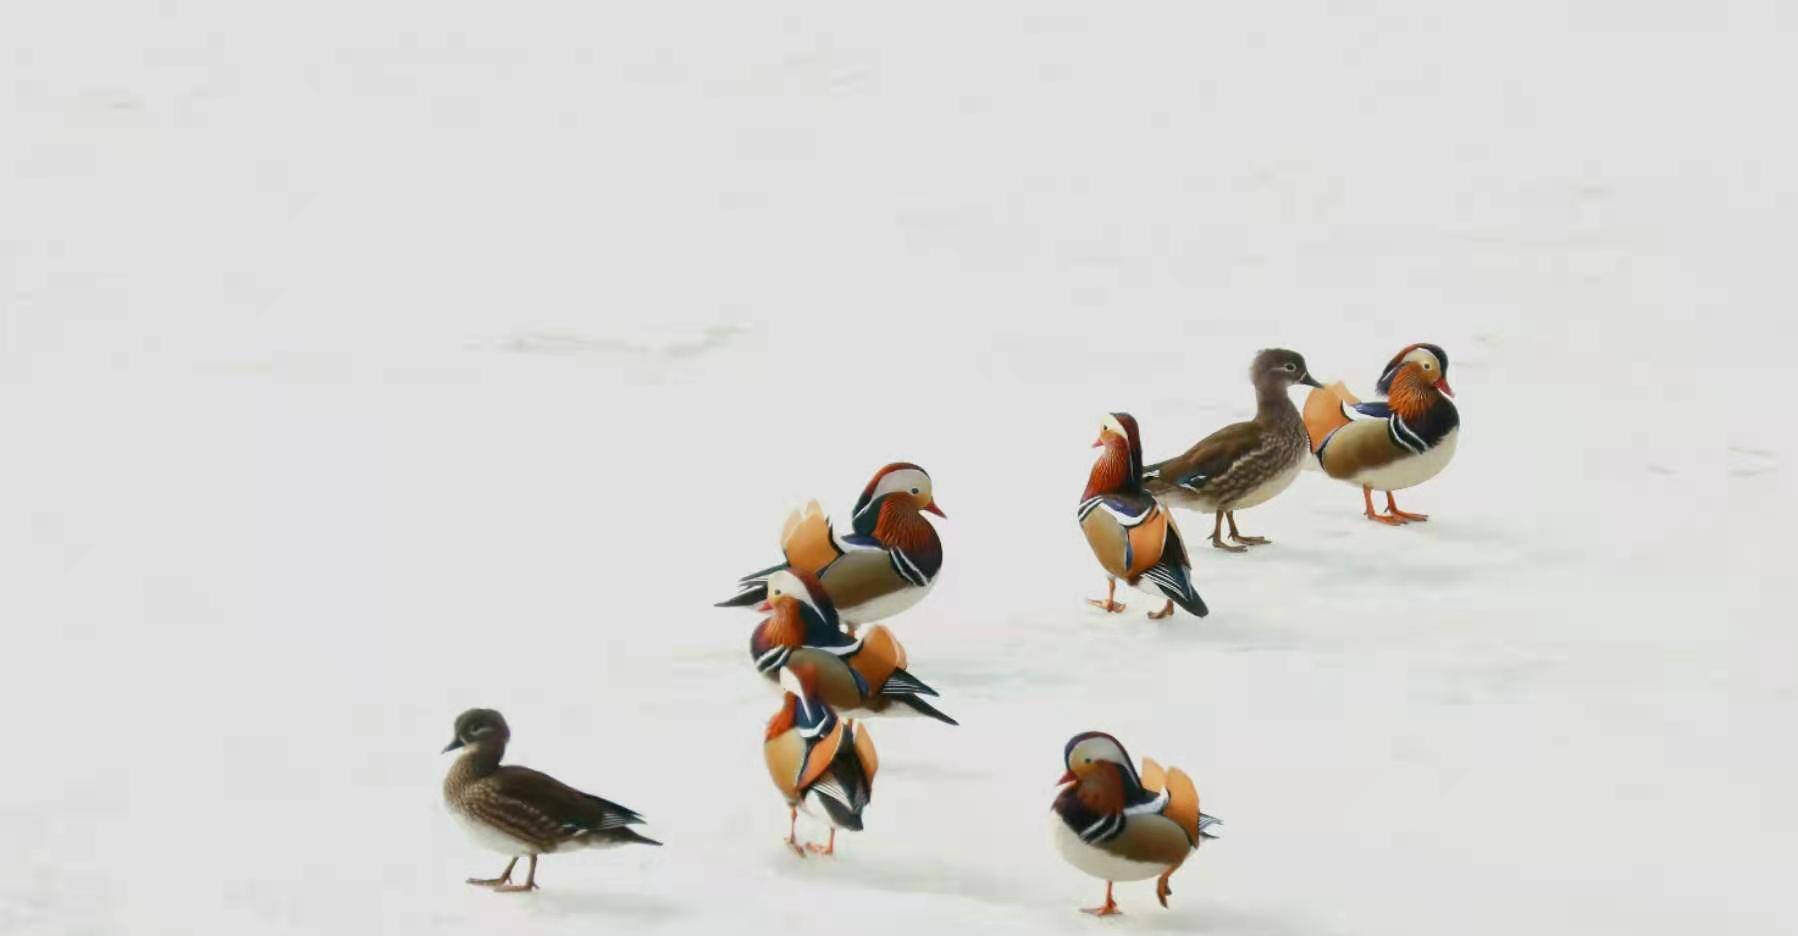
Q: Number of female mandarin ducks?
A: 2